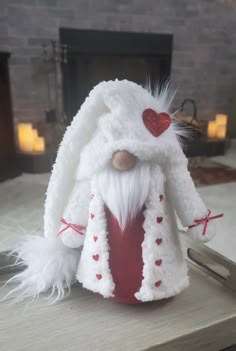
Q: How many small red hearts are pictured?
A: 10